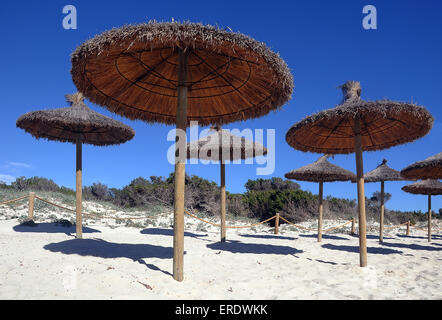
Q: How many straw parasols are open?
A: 8